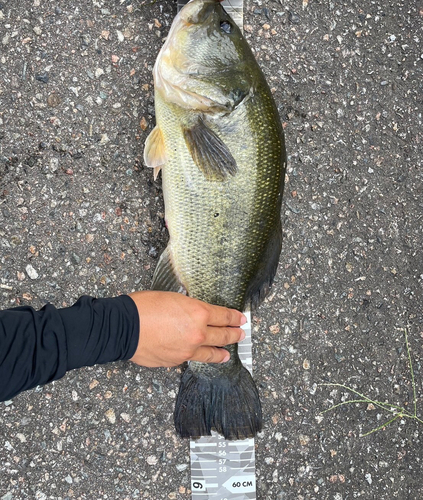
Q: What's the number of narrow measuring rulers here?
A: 1